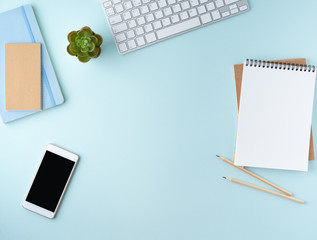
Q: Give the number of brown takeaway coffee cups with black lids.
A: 0